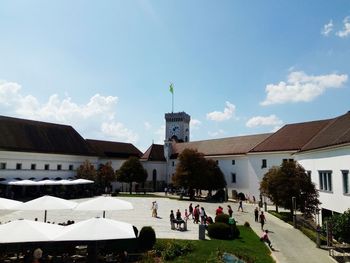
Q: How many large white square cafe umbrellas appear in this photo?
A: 5